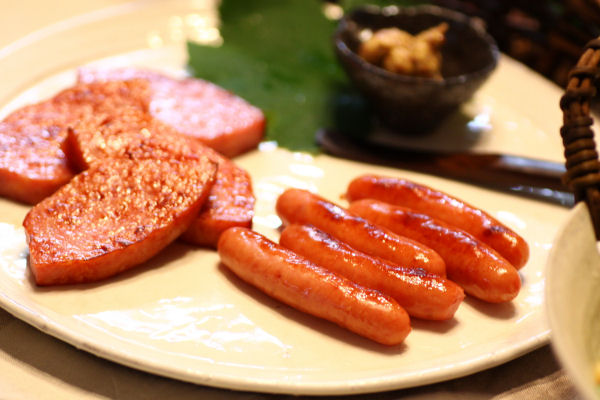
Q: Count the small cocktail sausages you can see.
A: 5